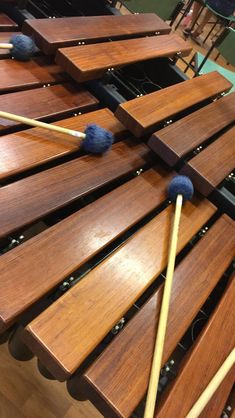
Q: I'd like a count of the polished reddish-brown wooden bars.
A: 15